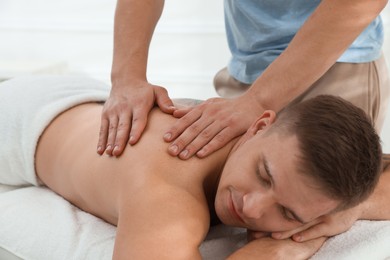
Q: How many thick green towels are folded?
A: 0